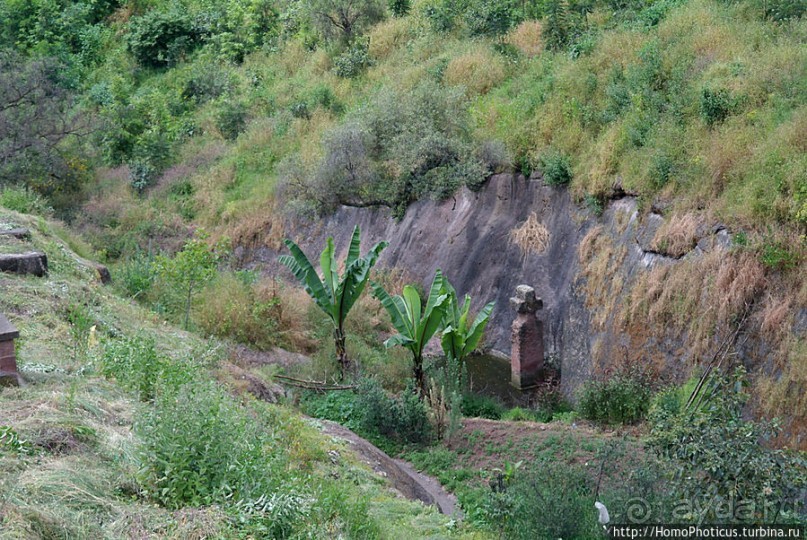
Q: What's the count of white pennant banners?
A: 0